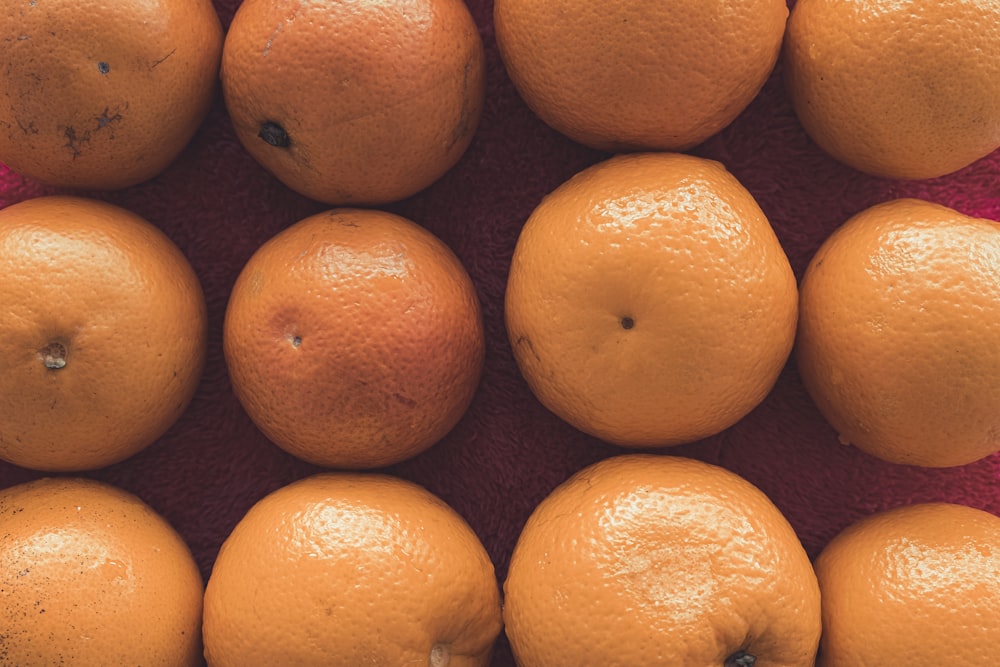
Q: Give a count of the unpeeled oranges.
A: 12